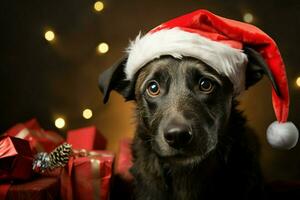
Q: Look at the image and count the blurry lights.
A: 7